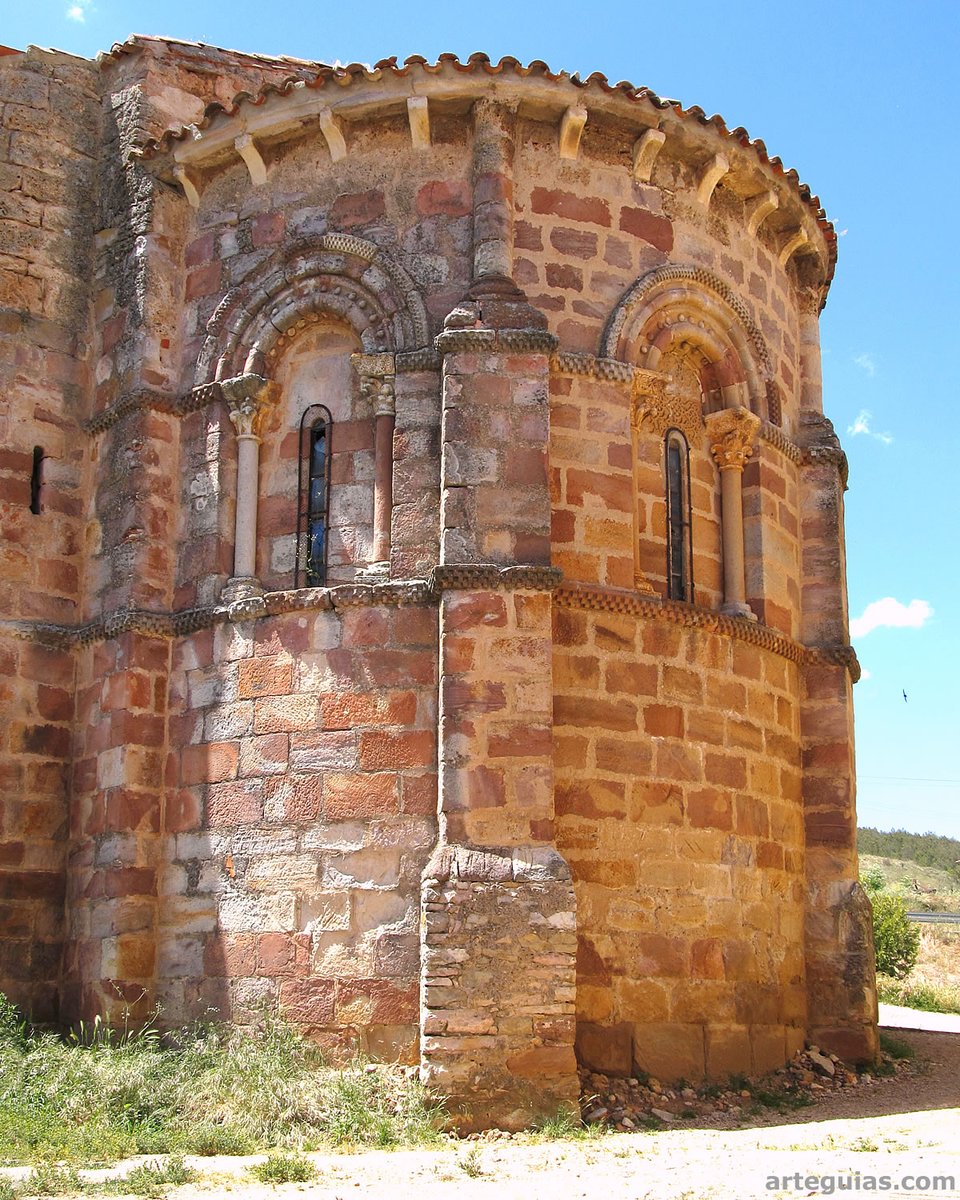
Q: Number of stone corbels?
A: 9